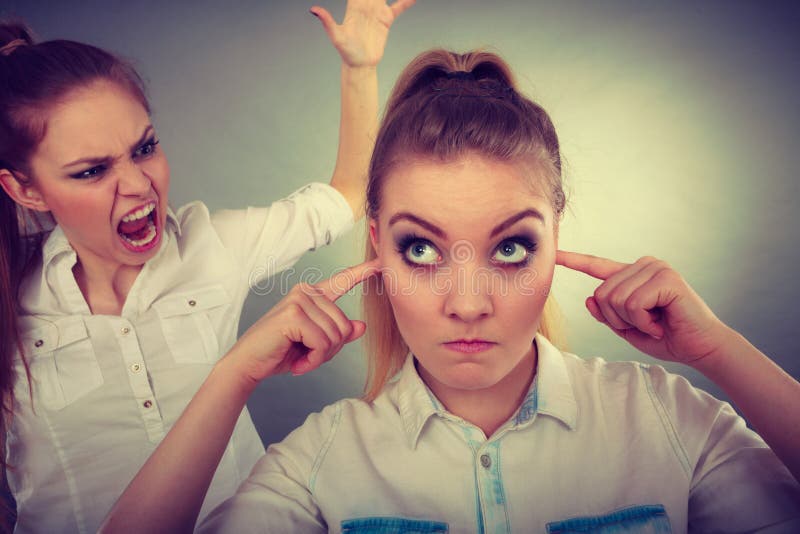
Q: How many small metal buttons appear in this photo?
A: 6